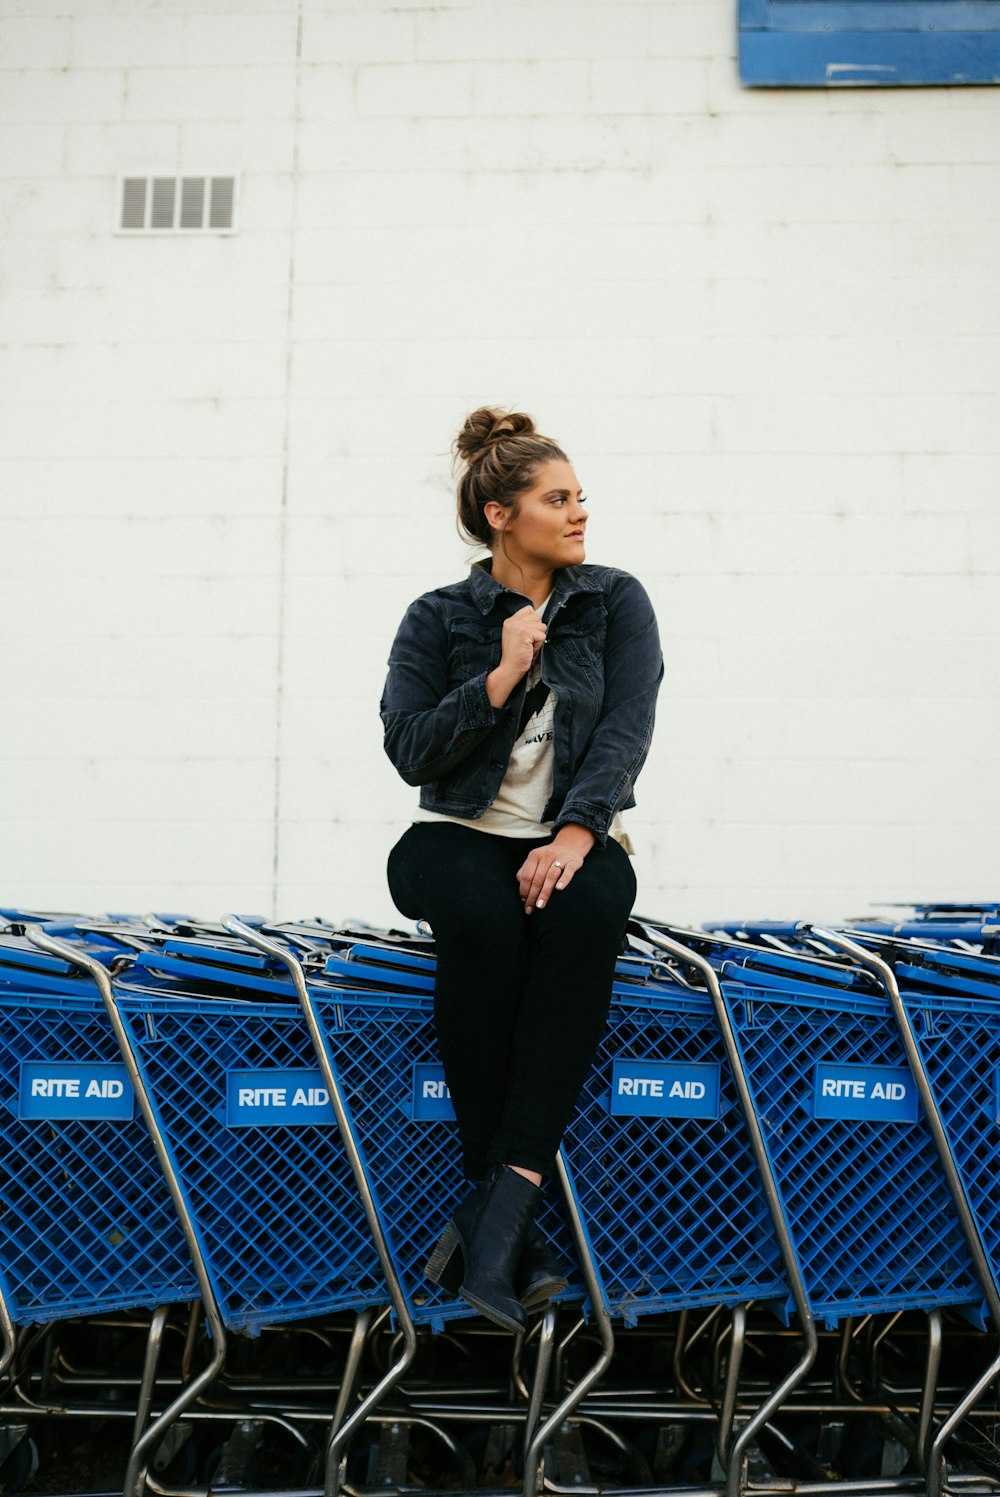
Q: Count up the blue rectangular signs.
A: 5